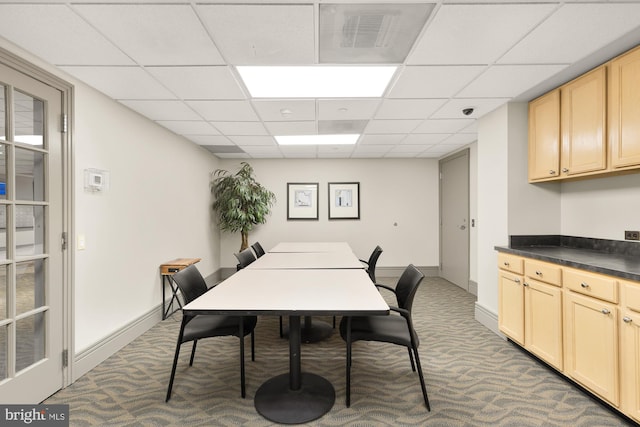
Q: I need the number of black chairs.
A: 5